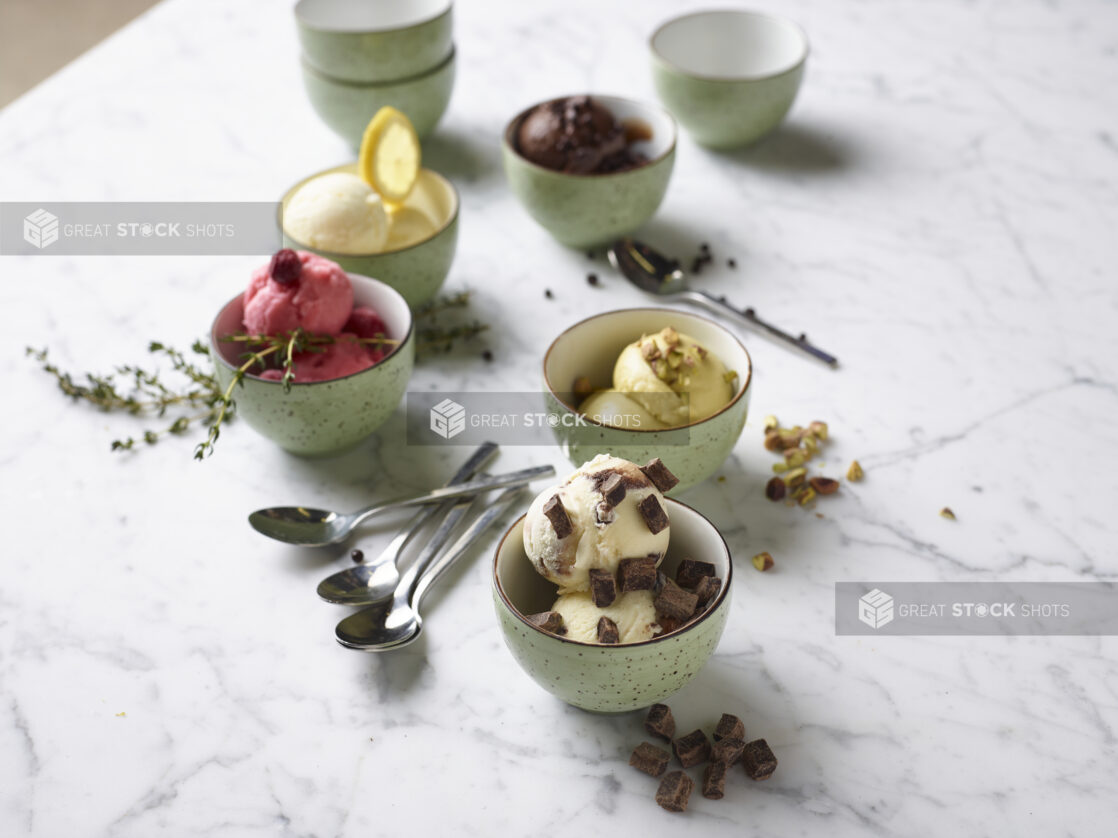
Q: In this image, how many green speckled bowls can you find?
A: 8